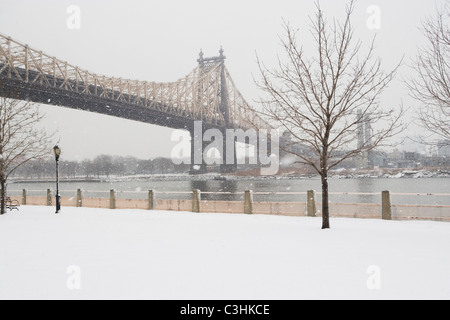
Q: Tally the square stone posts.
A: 9